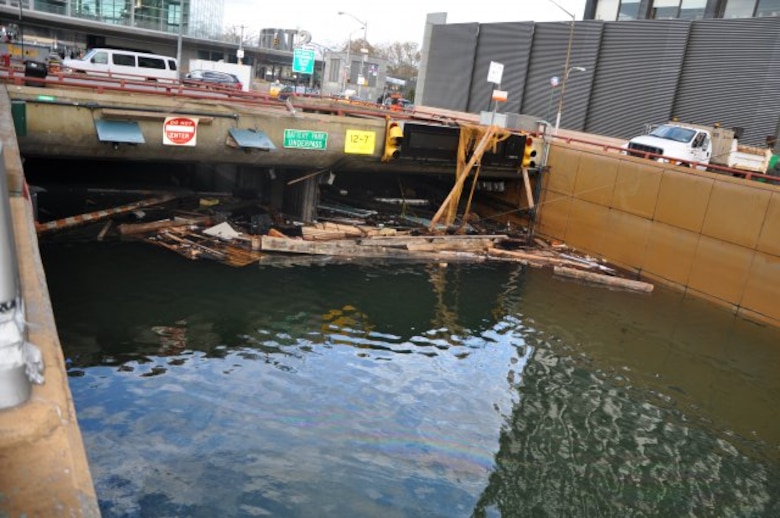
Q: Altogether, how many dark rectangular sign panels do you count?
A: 2